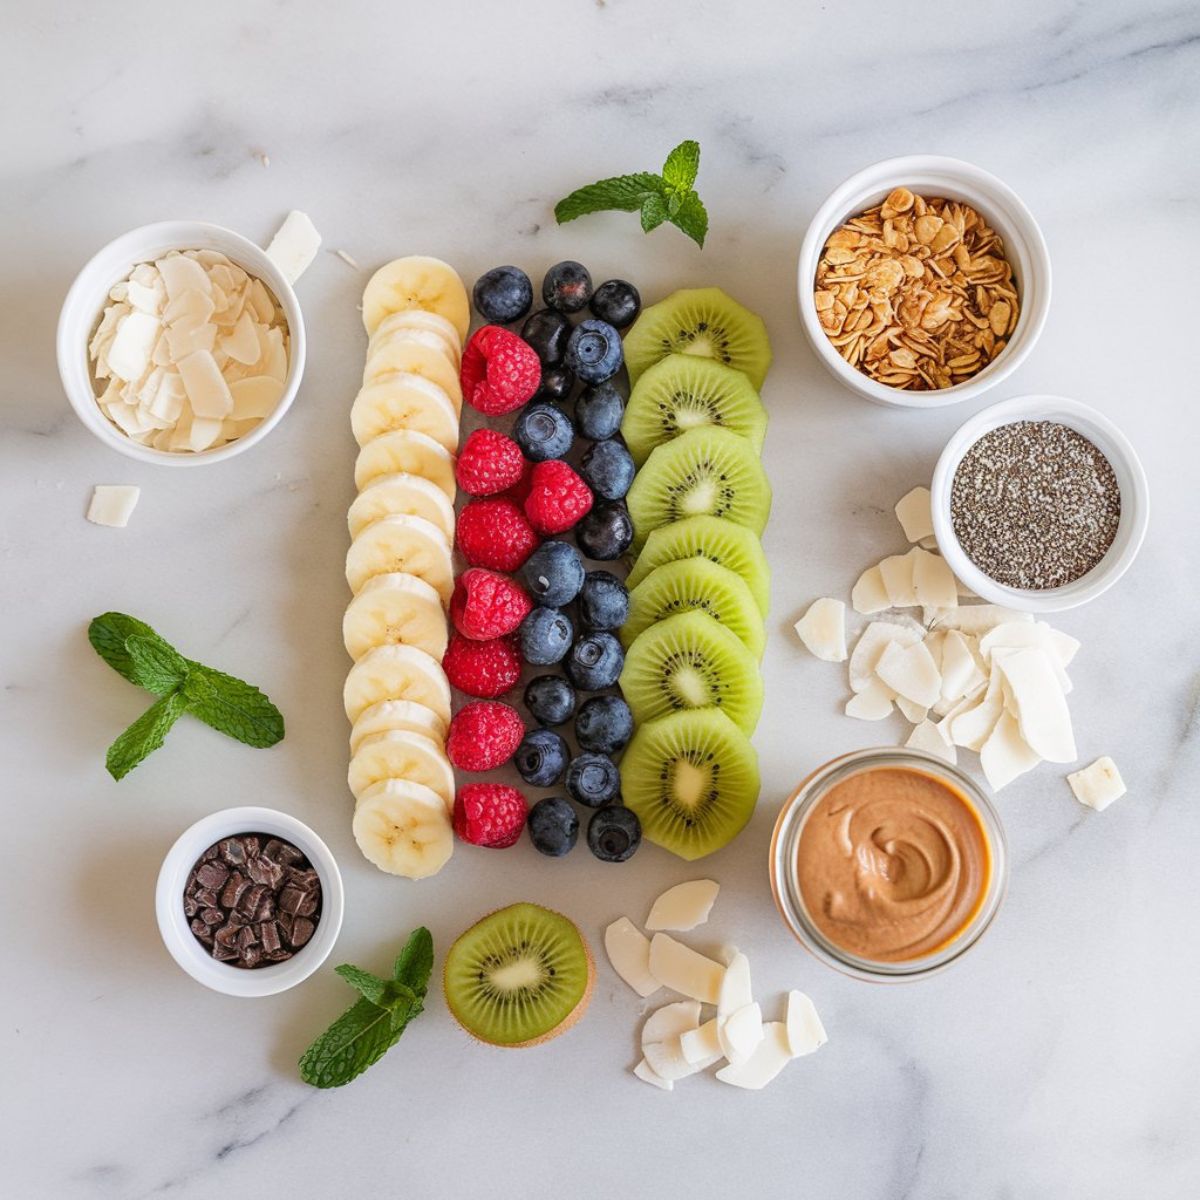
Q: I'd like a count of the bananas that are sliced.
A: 12